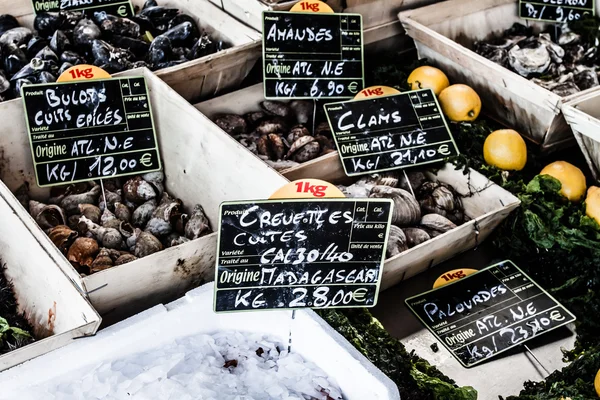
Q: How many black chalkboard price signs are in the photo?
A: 7